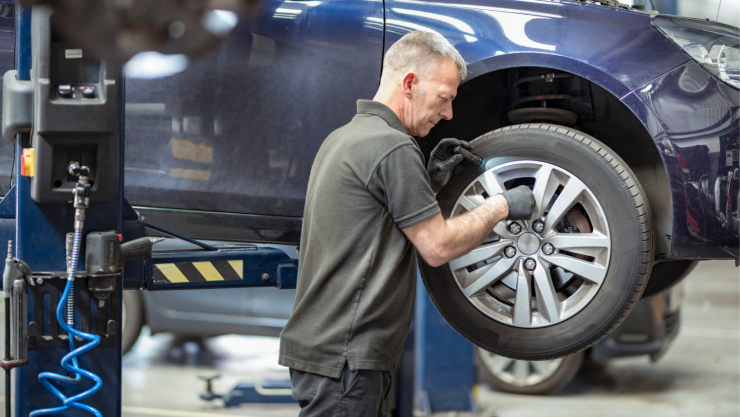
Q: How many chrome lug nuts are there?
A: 5